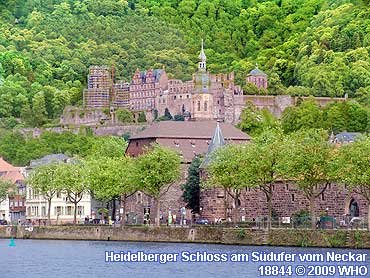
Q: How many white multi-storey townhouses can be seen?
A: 1